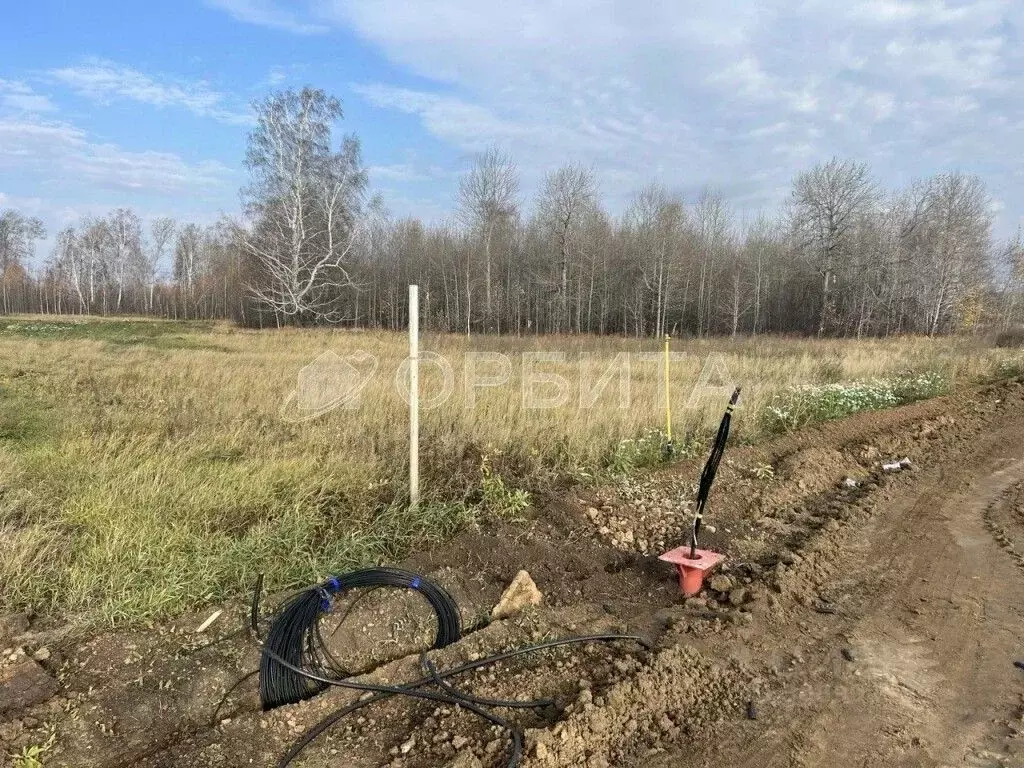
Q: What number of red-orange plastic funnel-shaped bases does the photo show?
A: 1